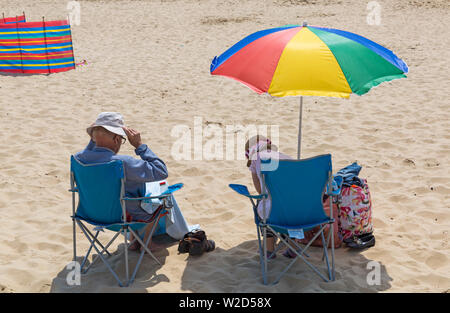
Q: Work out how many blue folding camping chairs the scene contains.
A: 2